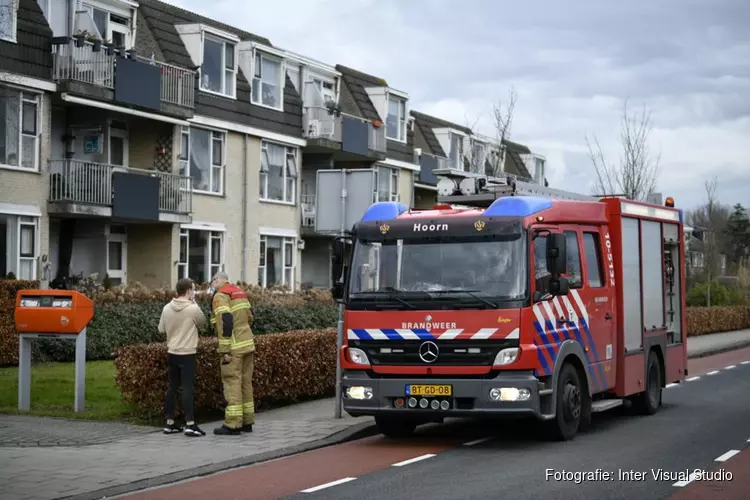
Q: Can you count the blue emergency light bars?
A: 2